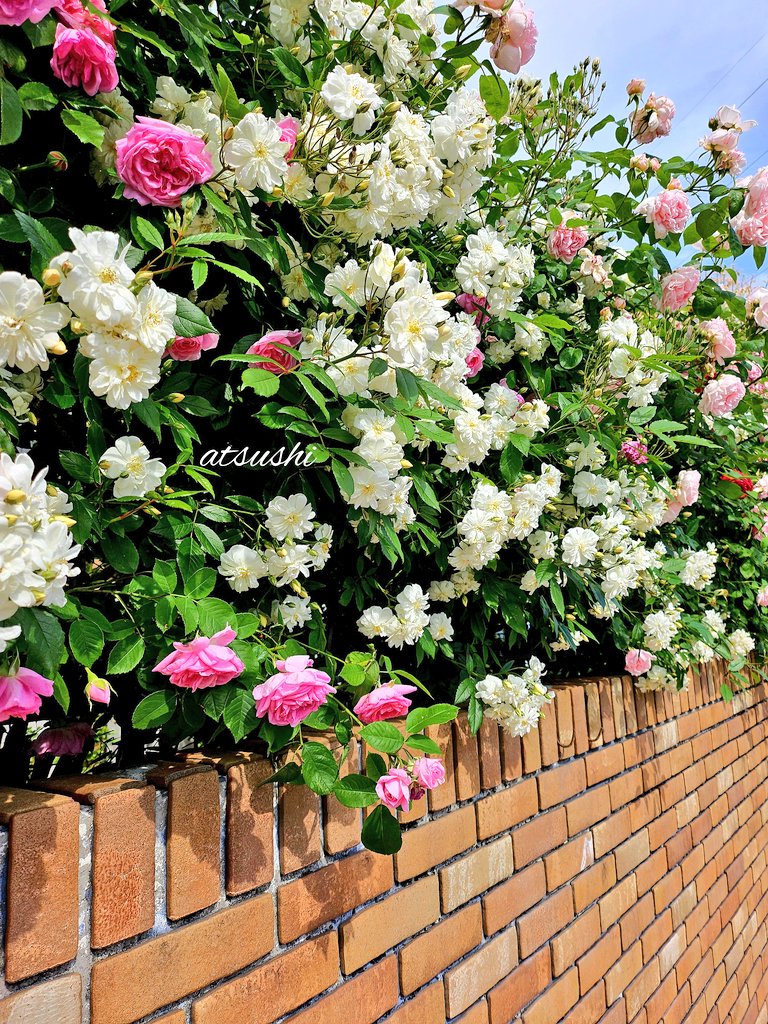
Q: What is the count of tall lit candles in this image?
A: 0